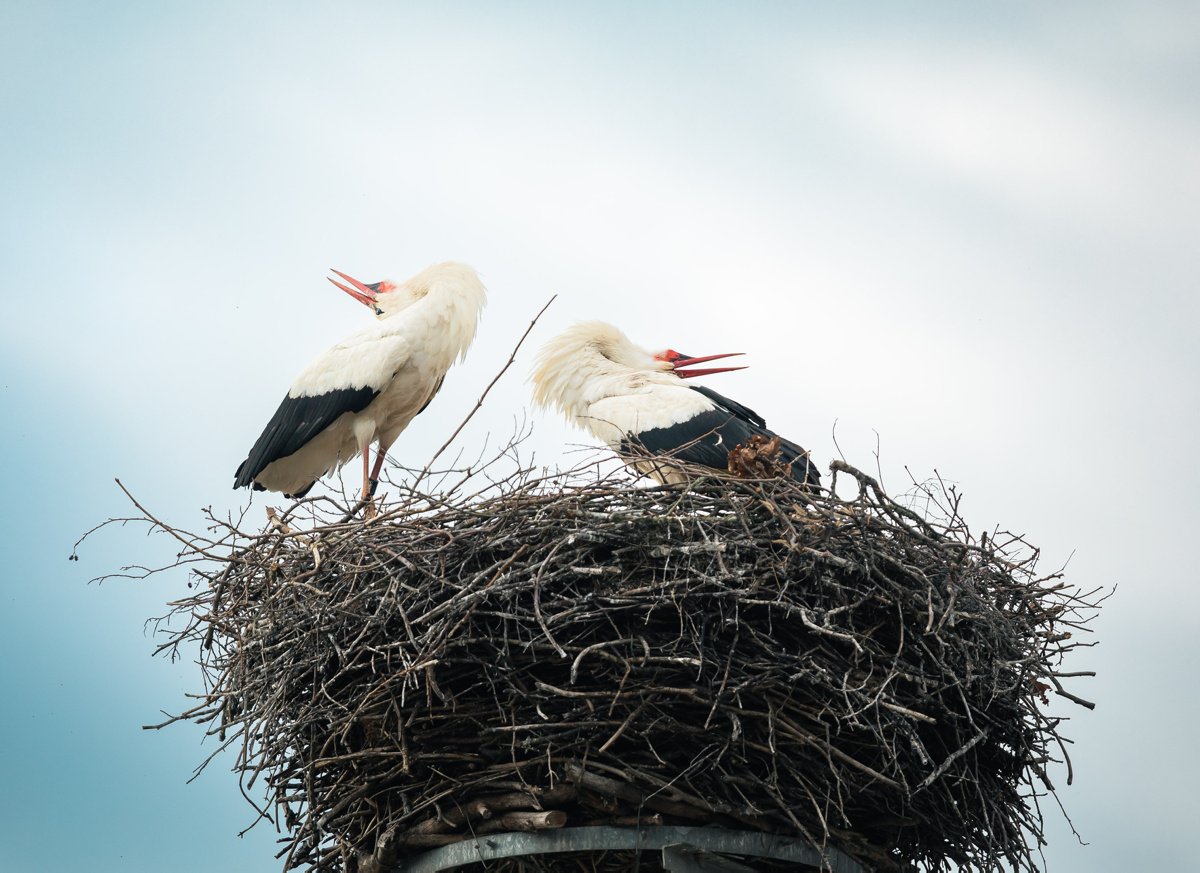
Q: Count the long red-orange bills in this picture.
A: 2